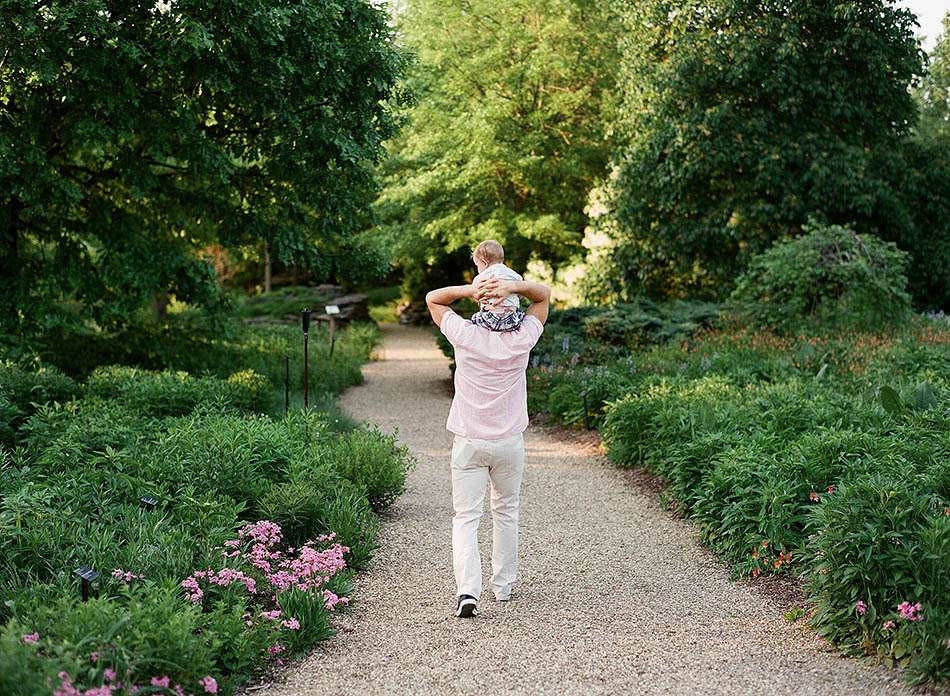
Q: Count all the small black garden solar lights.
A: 2